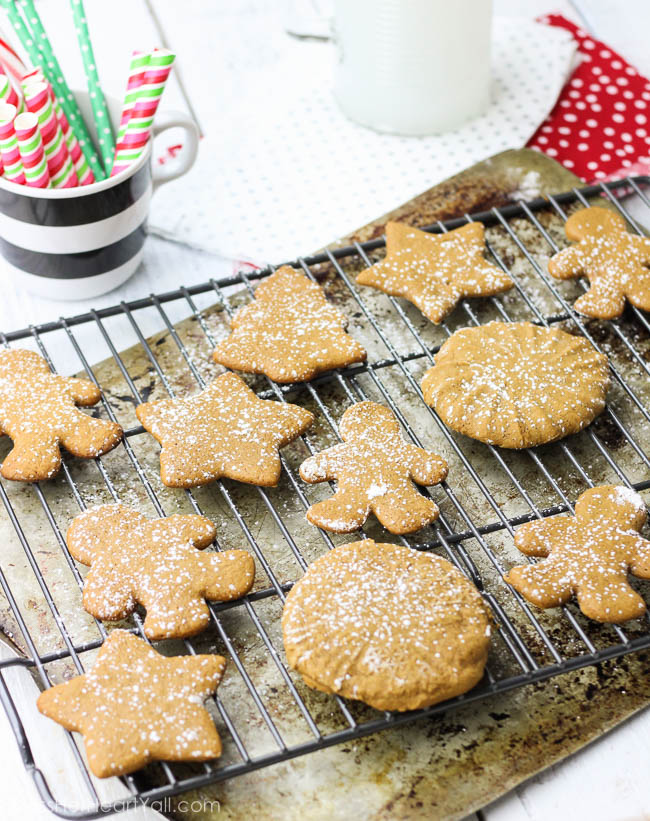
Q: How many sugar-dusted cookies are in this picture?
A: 11